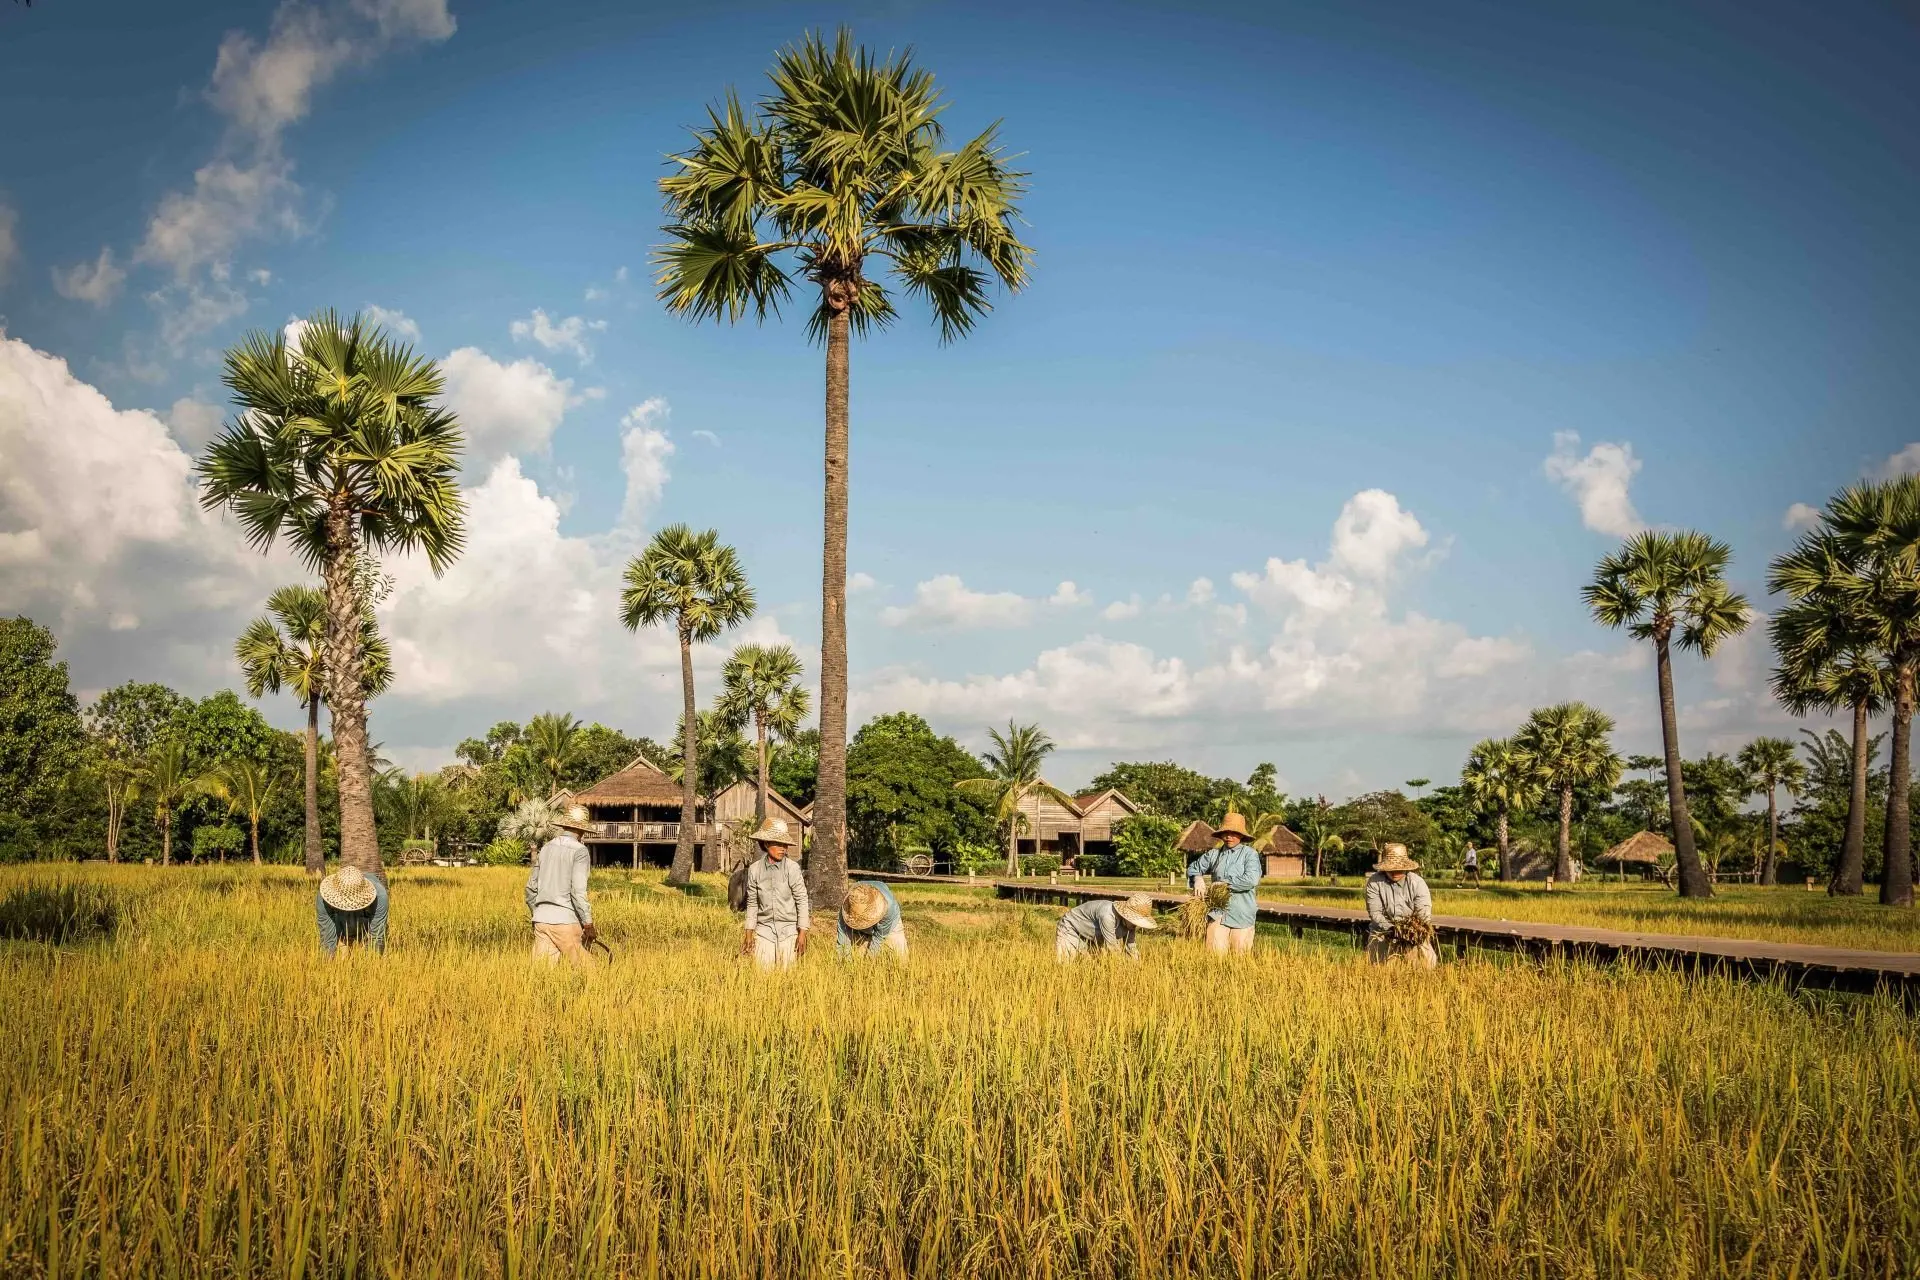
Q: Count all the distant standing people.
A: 1